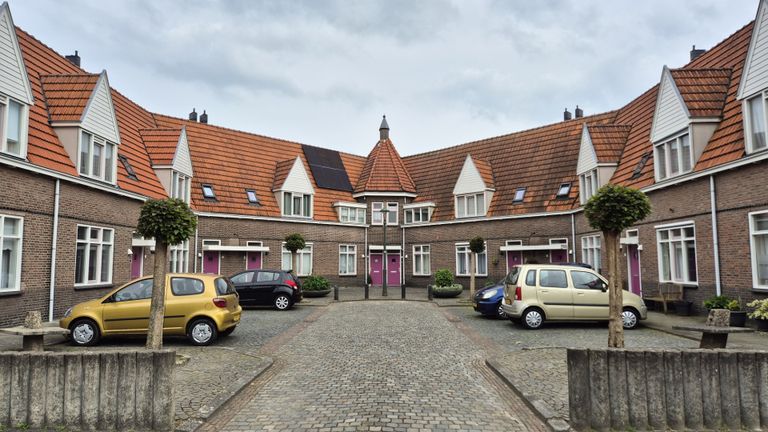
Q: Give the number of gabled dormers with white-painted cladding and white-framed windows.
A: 8